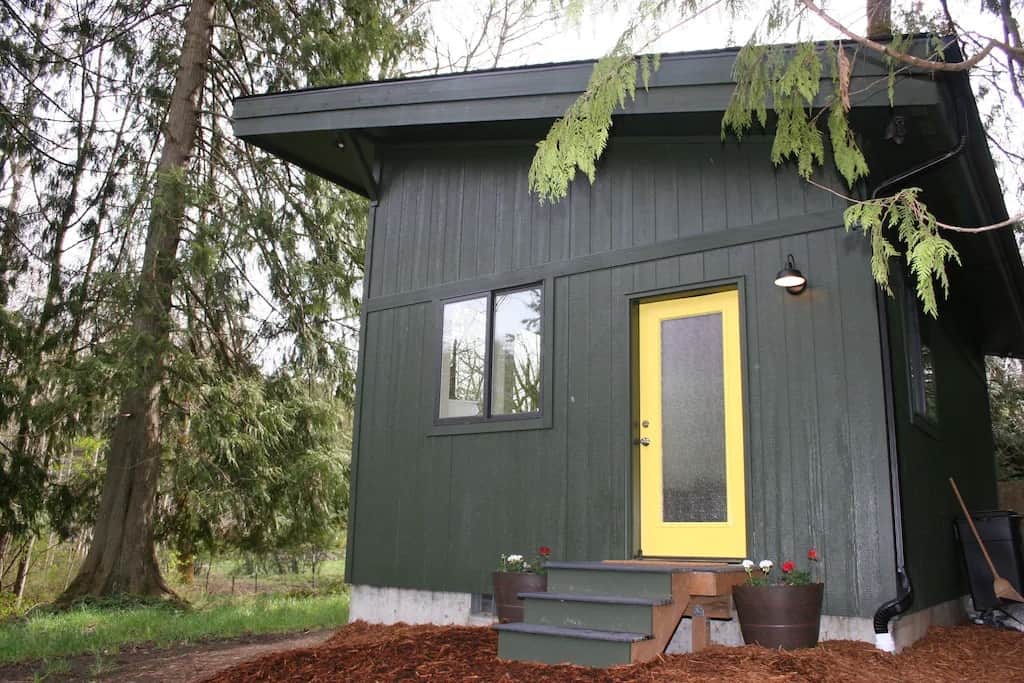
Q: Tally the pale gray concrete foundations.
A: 1